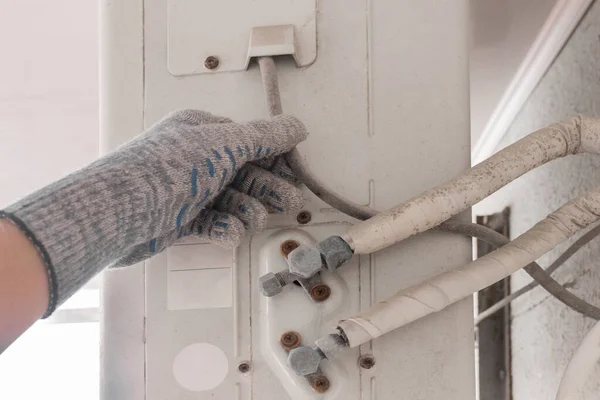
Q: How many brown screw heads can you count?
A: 8